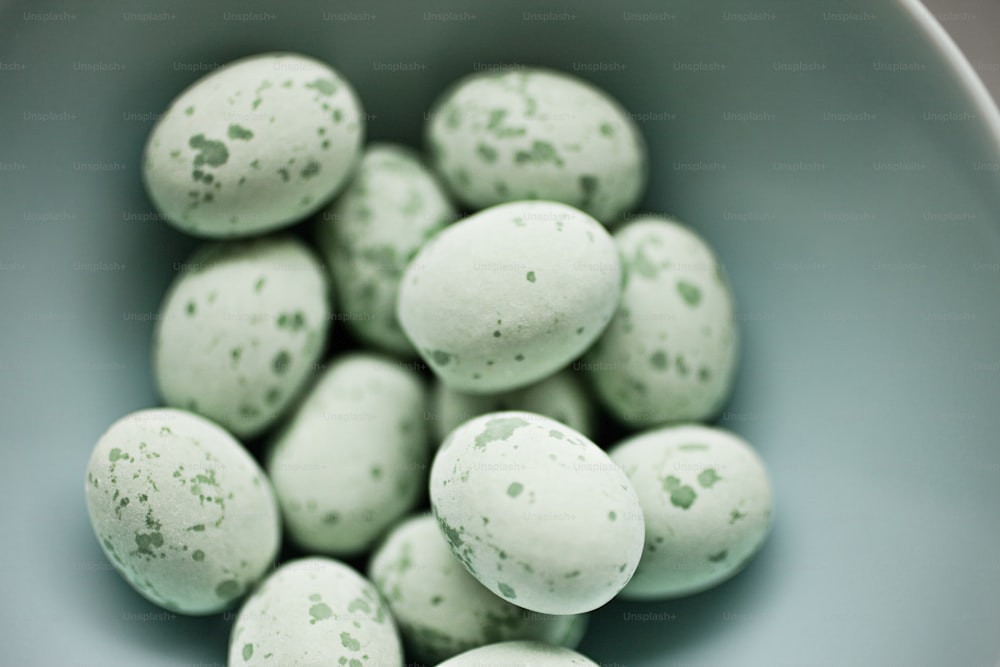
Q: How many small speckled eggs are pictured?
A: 14